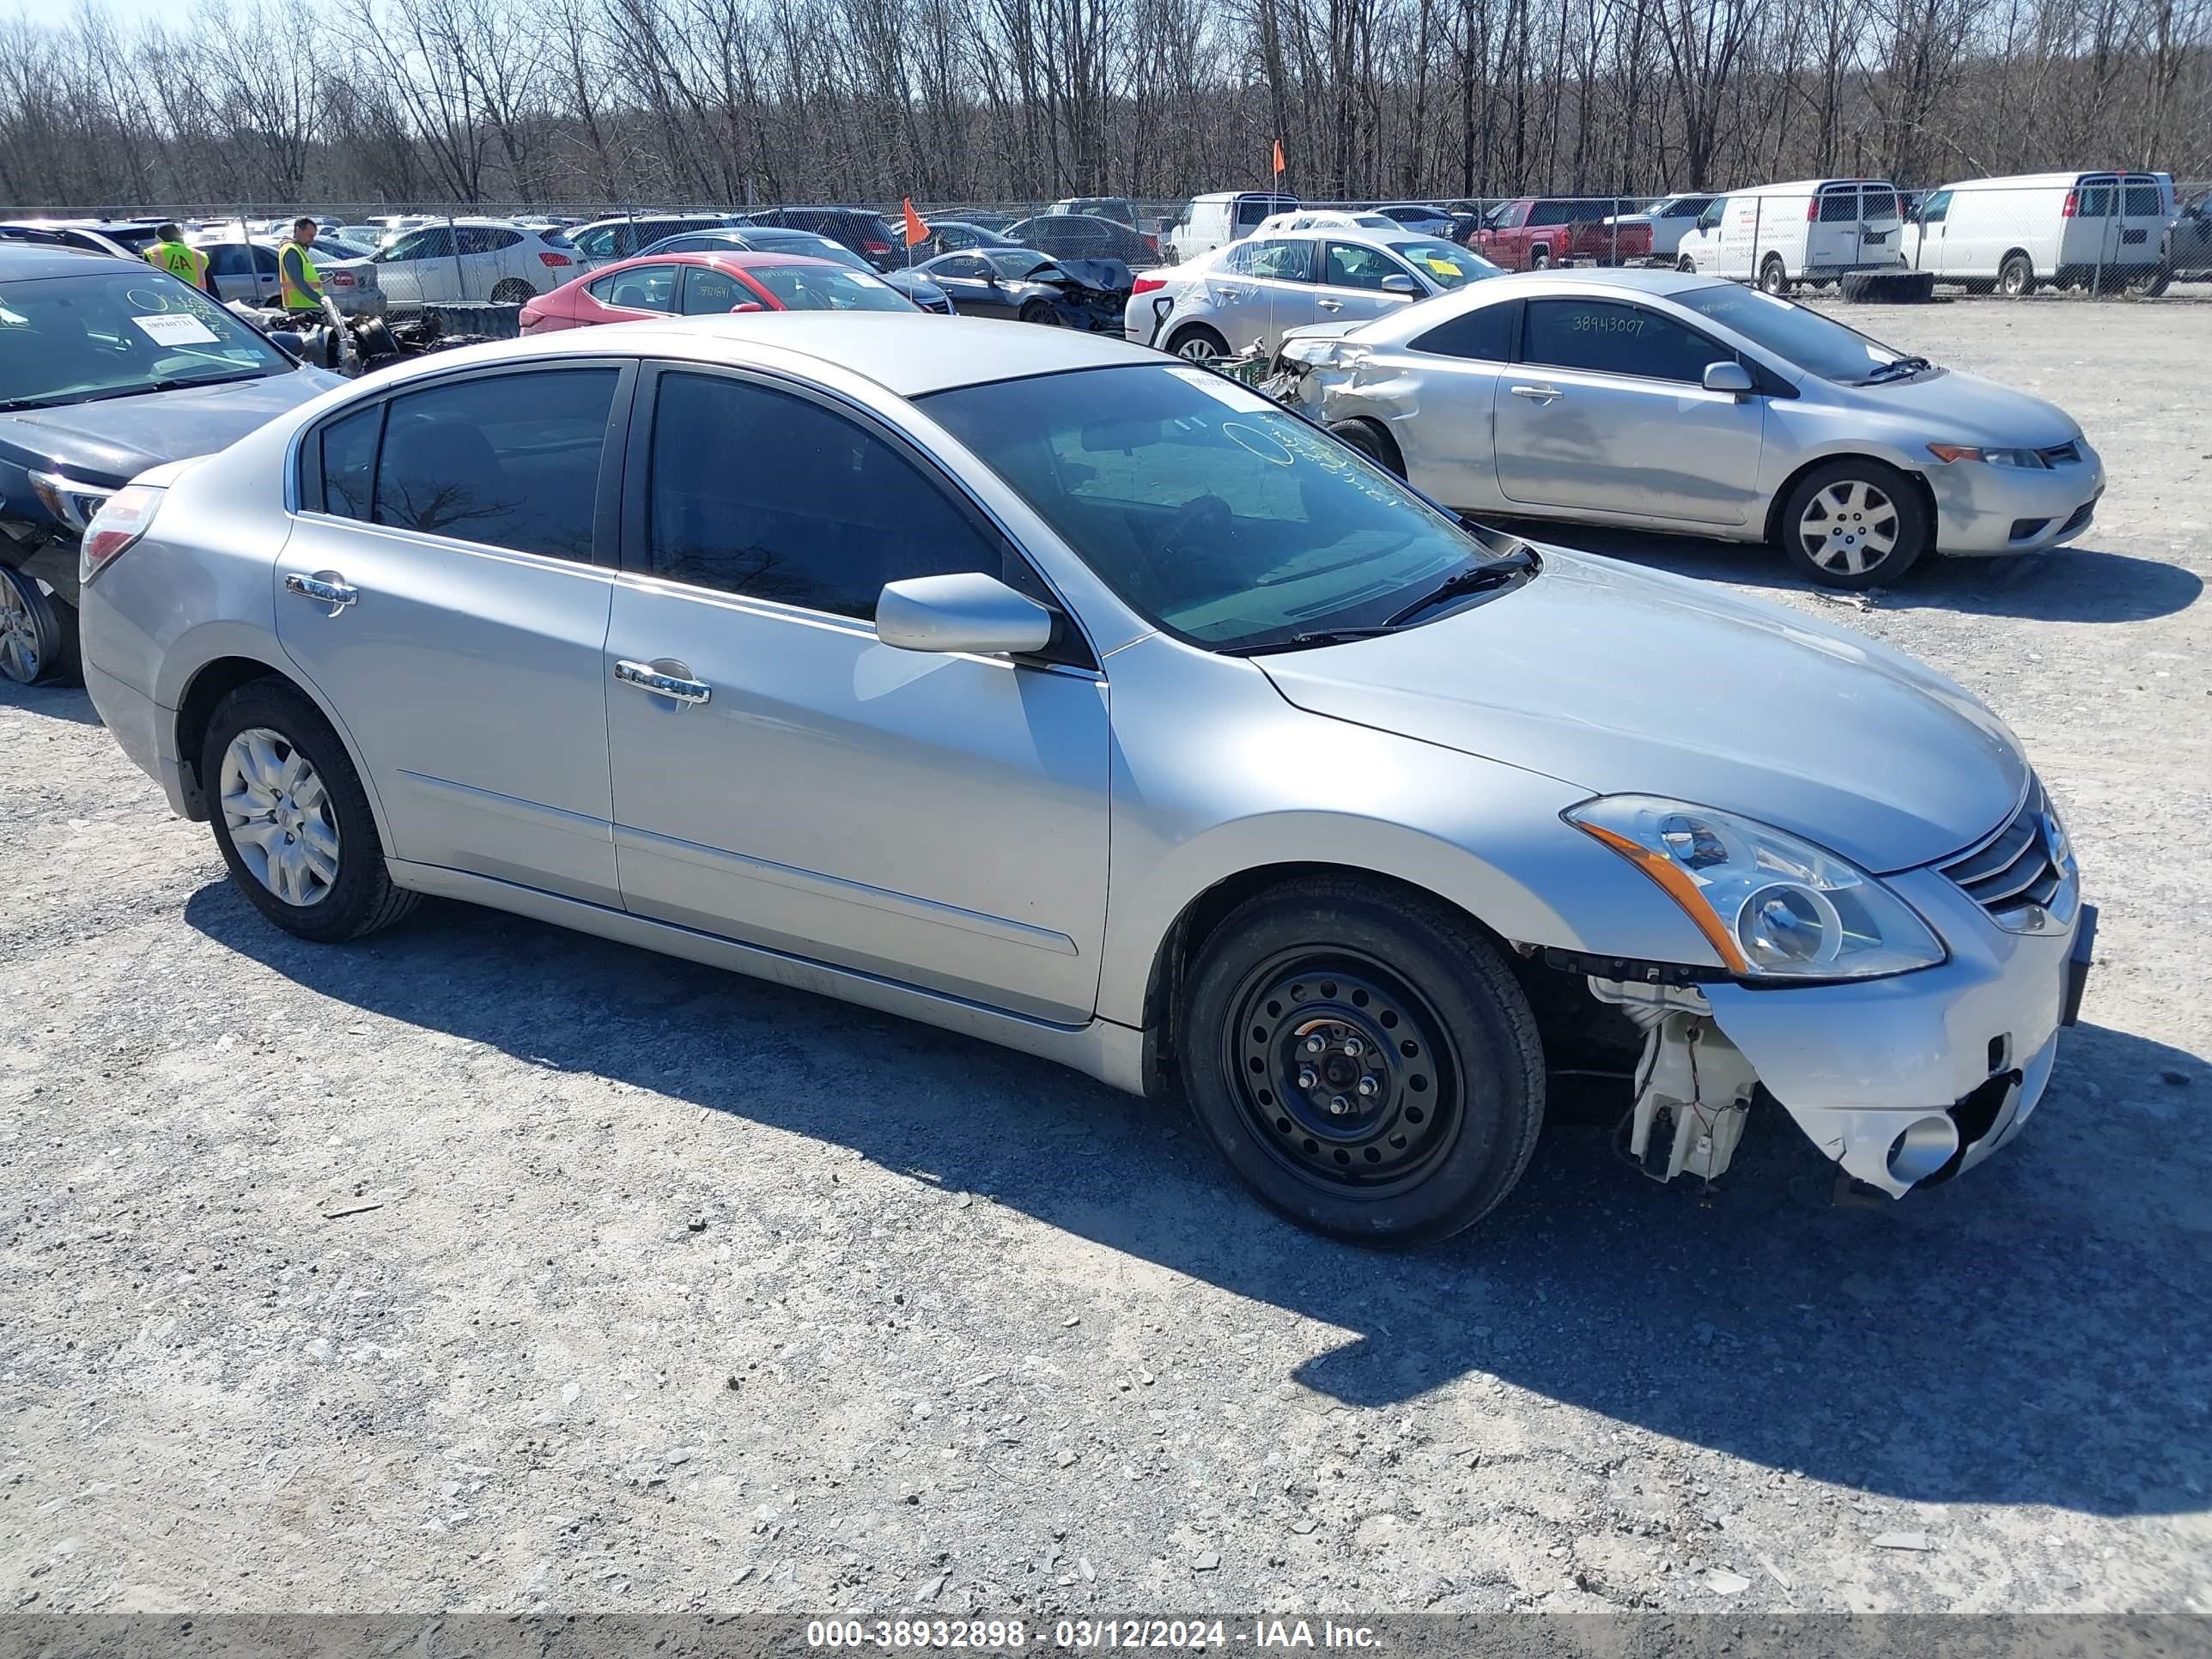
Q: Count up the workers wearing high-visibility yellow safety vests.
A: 2